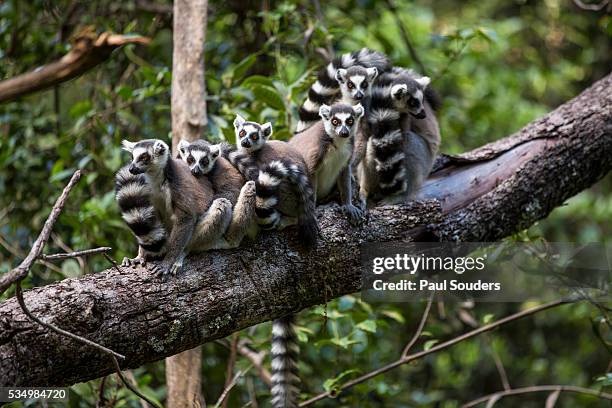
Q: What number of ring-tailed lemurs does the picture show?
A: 6